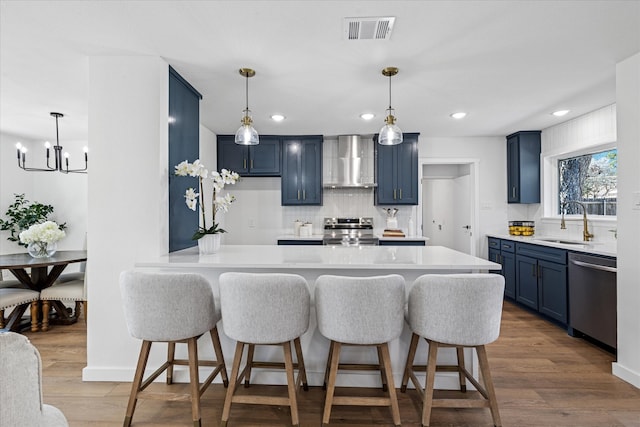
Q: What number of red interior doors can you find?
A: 0